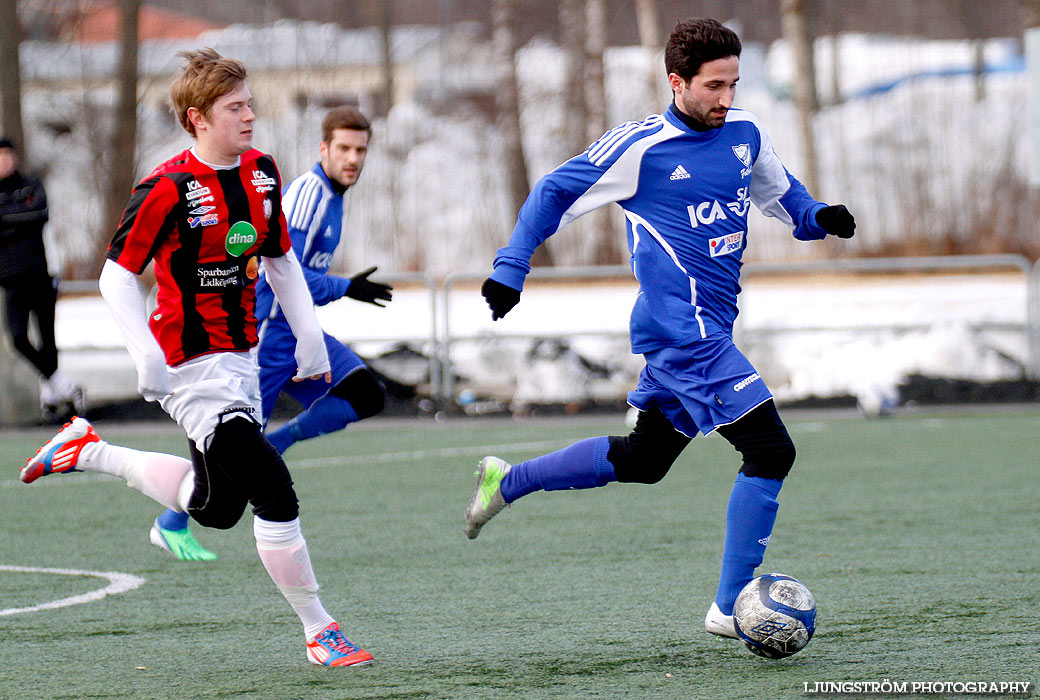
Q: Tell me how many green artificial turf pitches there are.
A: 1